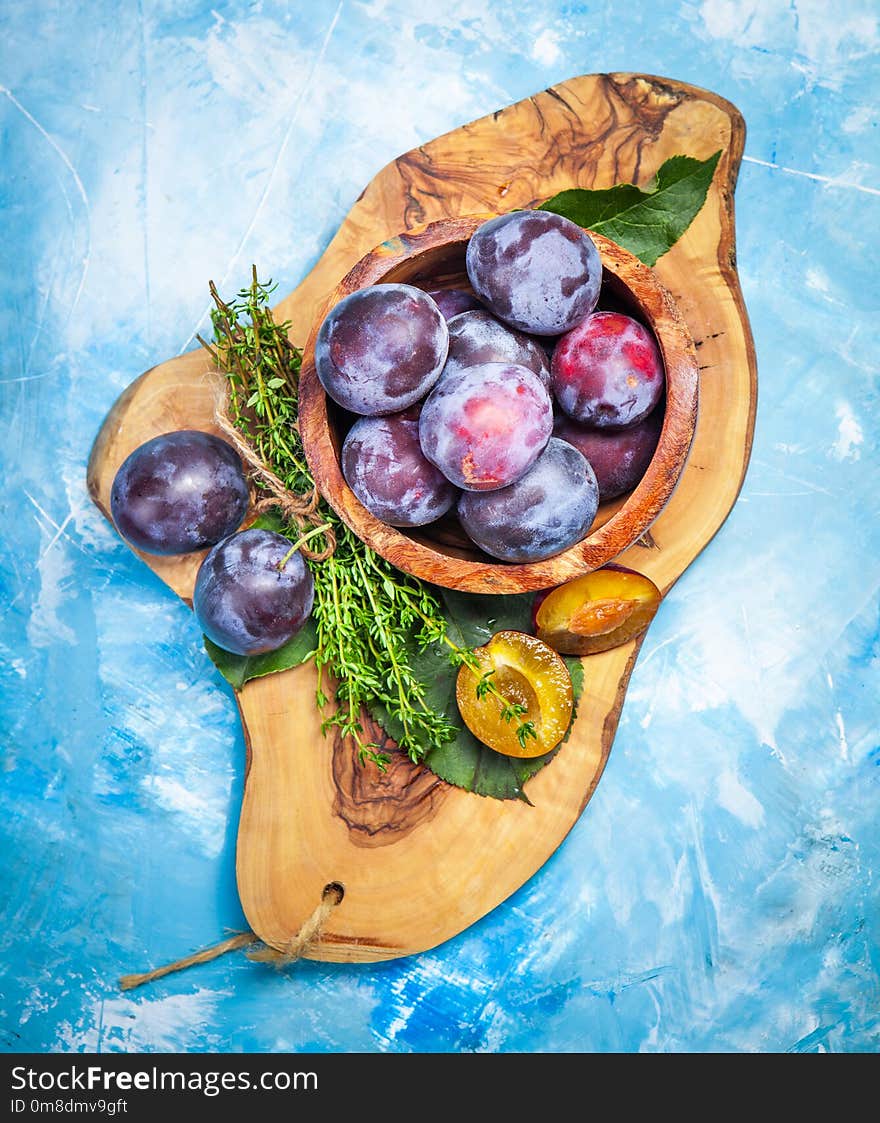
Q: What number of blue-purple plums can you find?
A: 11